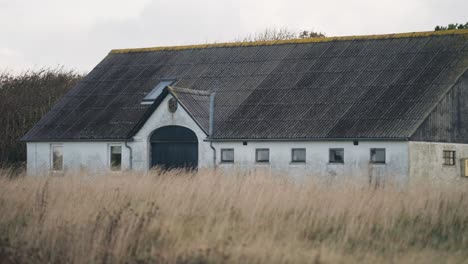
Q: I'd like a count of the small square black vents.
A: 2